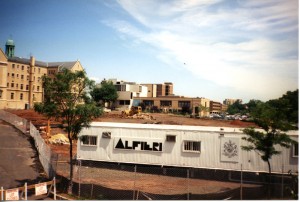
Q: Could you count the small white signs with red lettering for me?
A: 2